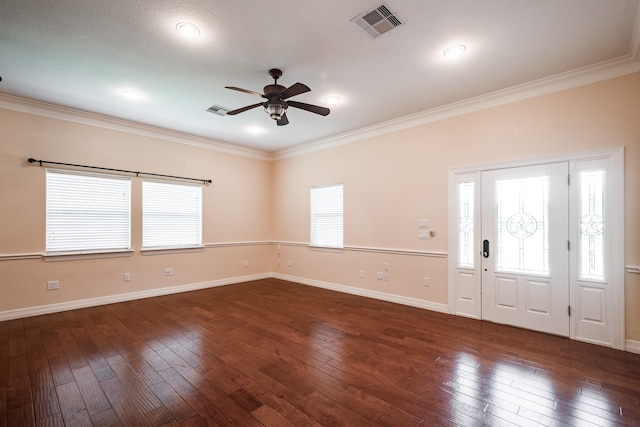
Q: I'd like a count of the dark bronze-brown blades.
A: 5